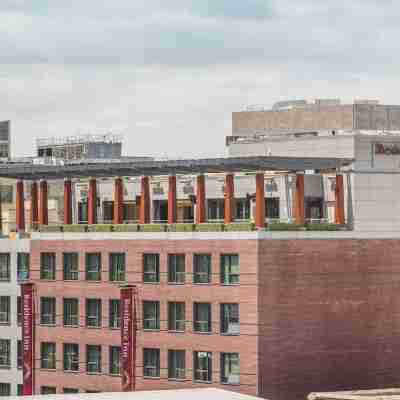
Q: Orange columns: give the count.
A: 13